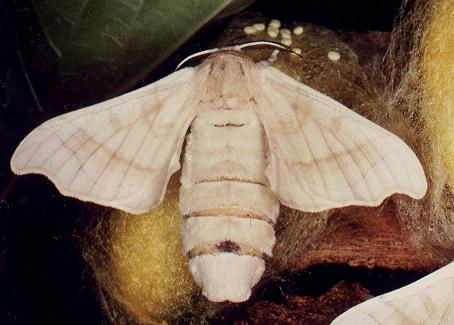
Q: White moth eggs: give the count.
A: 9